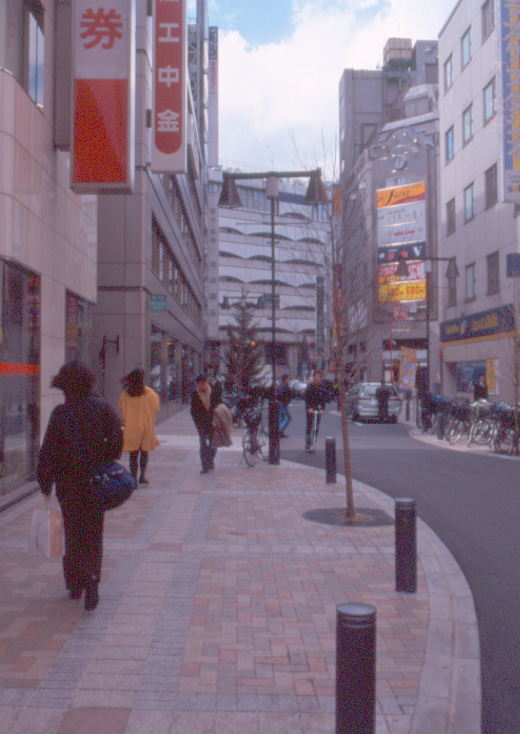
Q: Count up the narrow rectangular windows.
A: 12